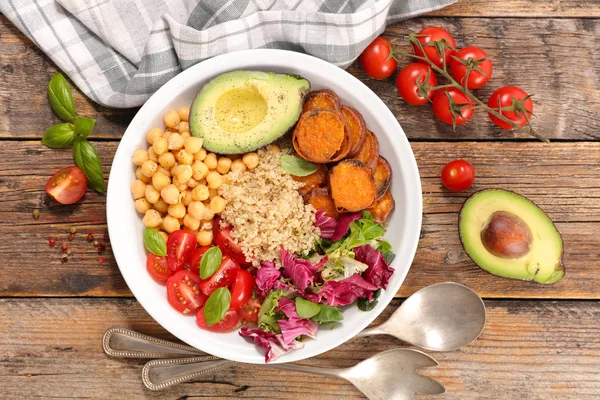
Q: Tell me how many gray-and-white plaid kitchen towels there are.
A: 1